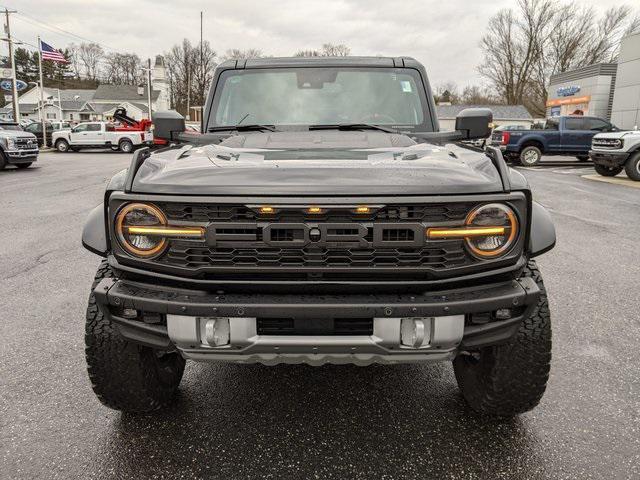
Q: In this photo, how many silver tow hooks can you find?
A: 2